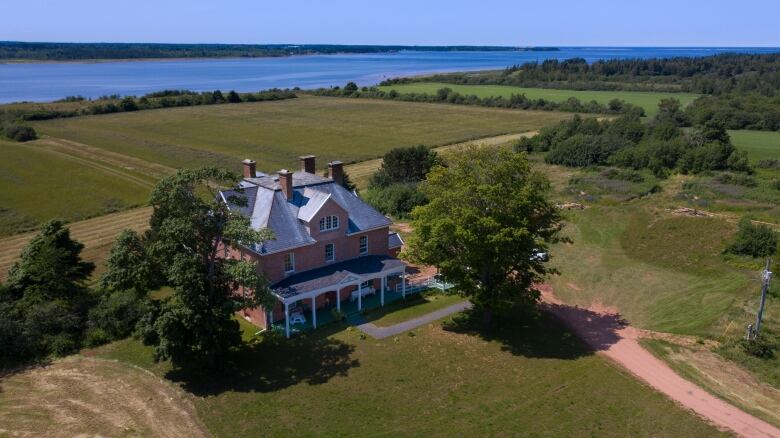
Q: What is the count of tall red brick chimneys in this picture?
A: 4